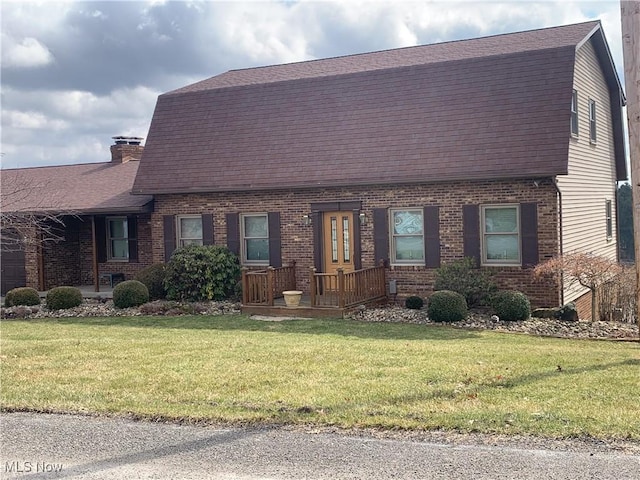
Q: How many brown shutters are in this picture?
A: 10